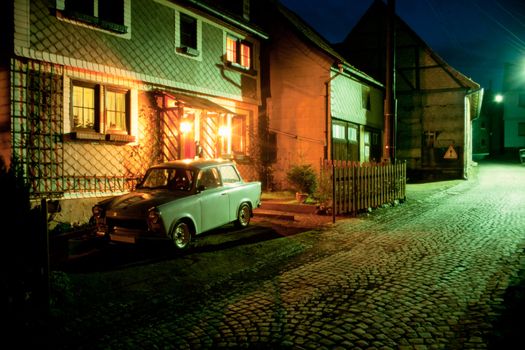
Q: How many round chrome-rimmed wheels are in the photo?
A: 2